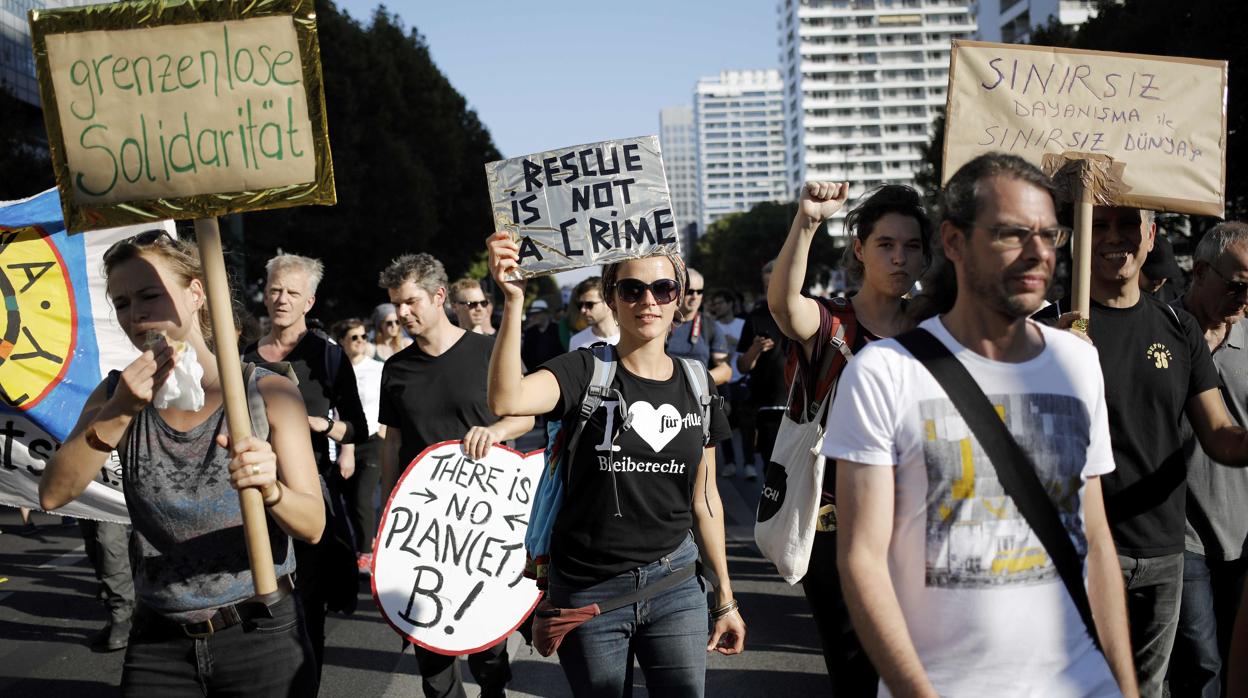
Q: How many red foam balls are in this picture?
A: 0